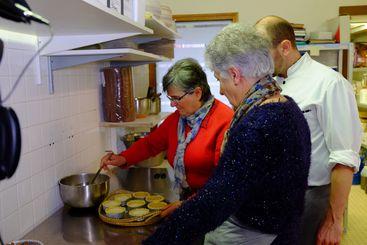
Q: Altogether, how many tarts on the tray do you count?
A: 8